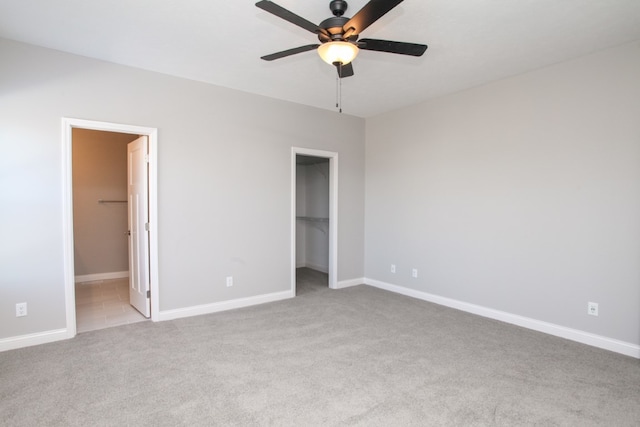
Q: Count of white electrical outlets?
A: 5